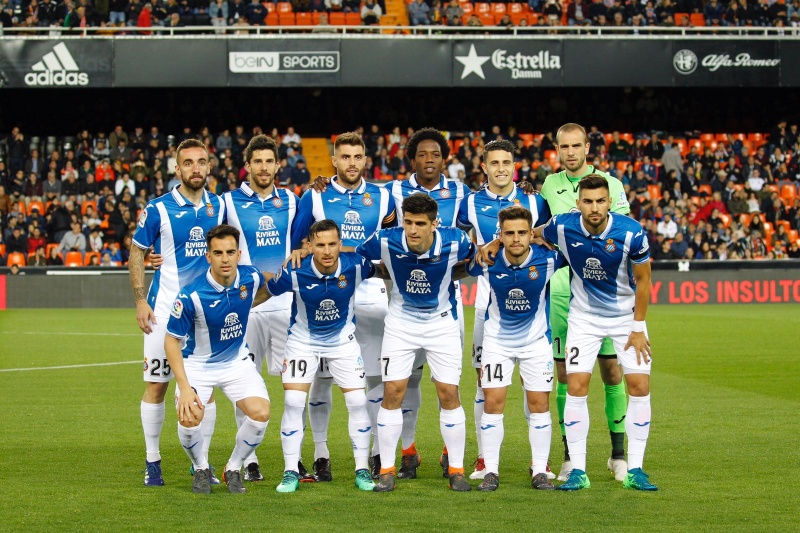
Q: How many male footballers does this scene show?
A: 11